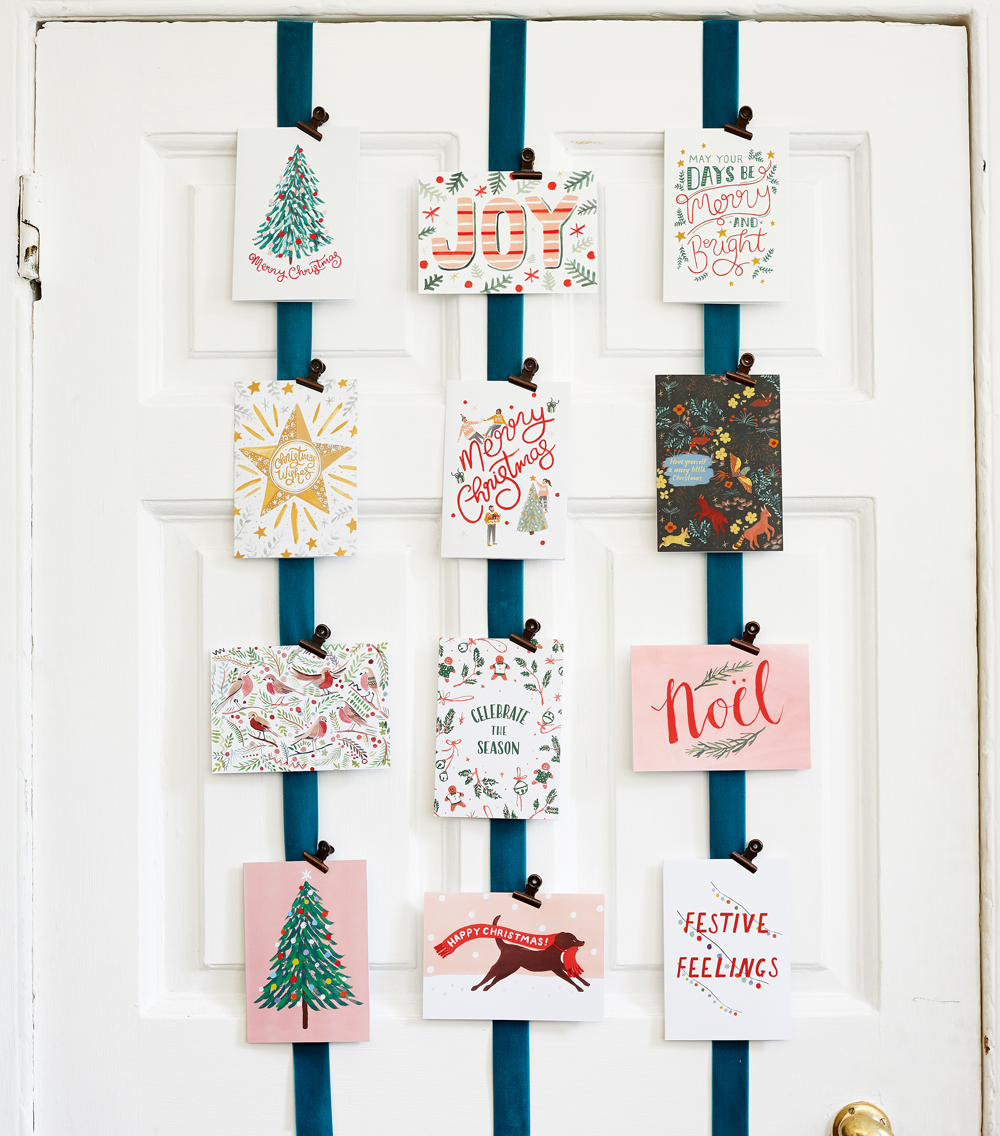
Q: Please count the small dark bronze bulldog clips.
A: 12